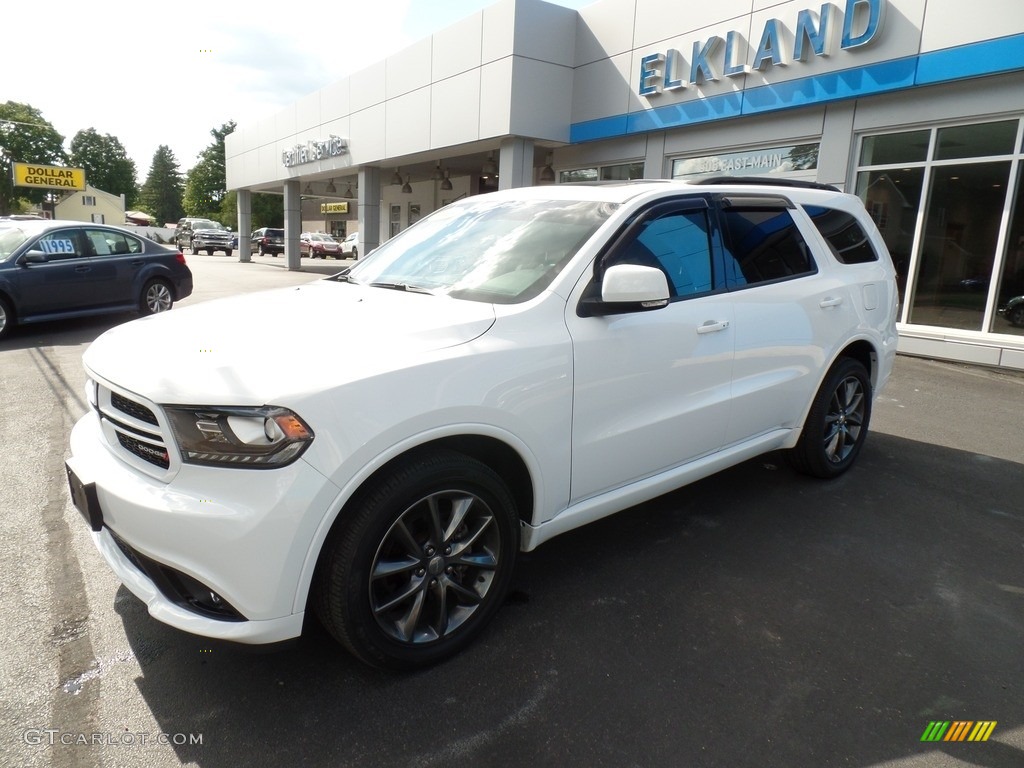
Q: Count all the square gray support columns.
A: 4